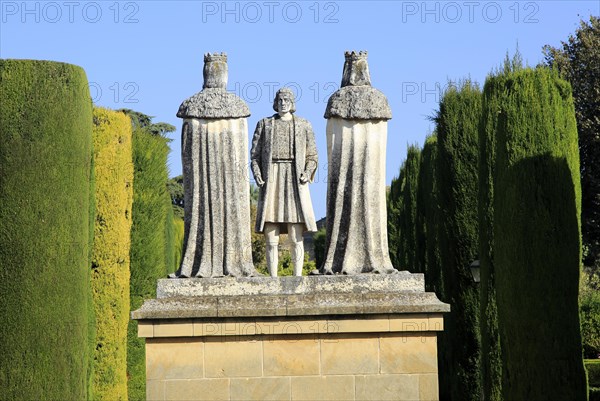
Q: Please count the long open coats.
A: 1